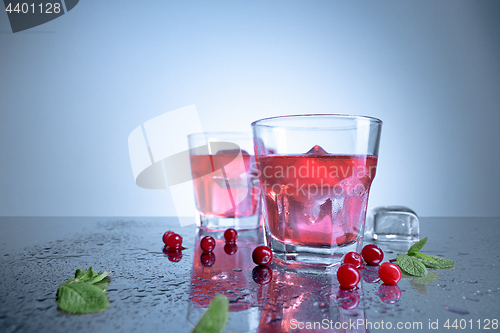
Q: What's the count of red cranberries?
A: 9